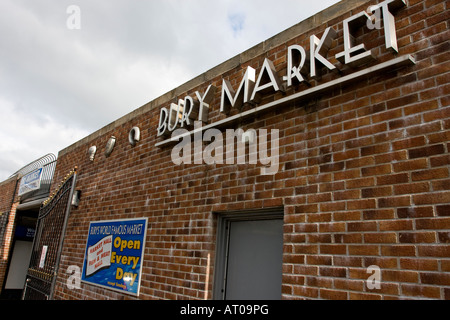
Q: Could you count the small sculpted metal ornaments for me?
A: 3